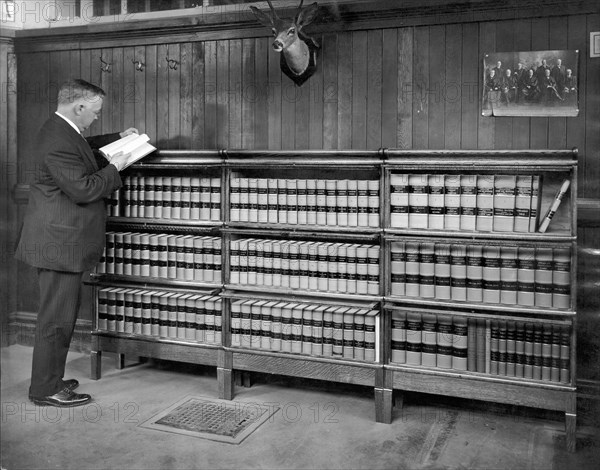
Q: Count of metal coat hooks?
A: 3